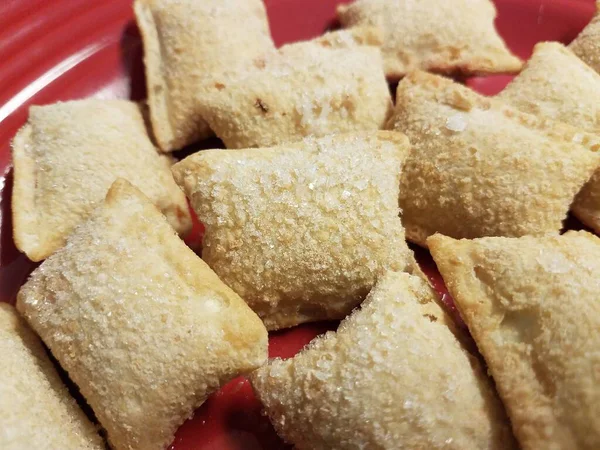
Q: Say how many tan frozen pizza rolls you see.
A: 12